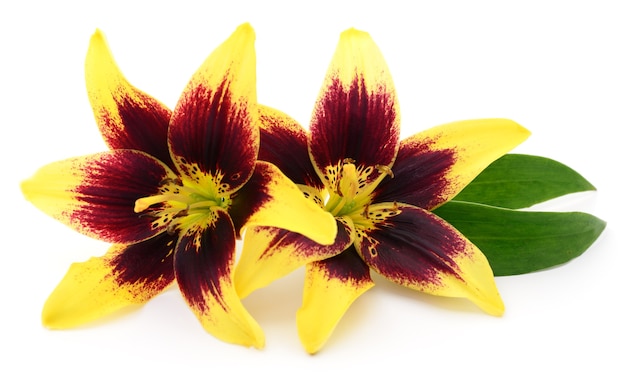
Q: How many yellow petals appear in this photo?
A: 12